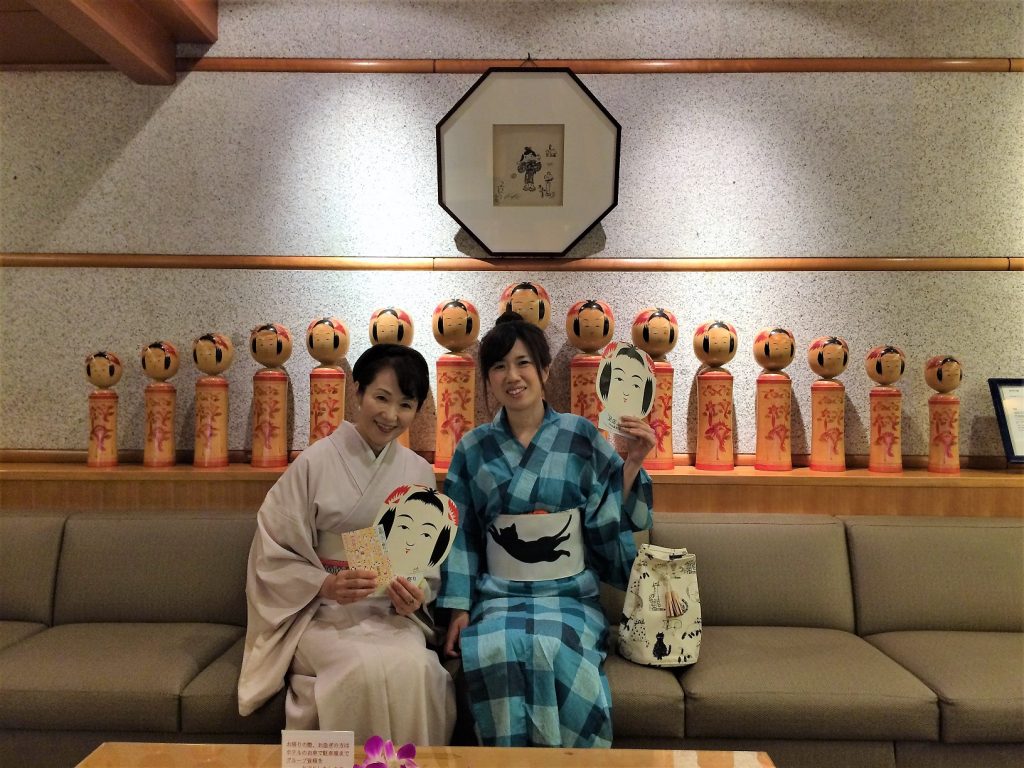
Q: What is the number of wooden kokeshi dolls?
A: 15